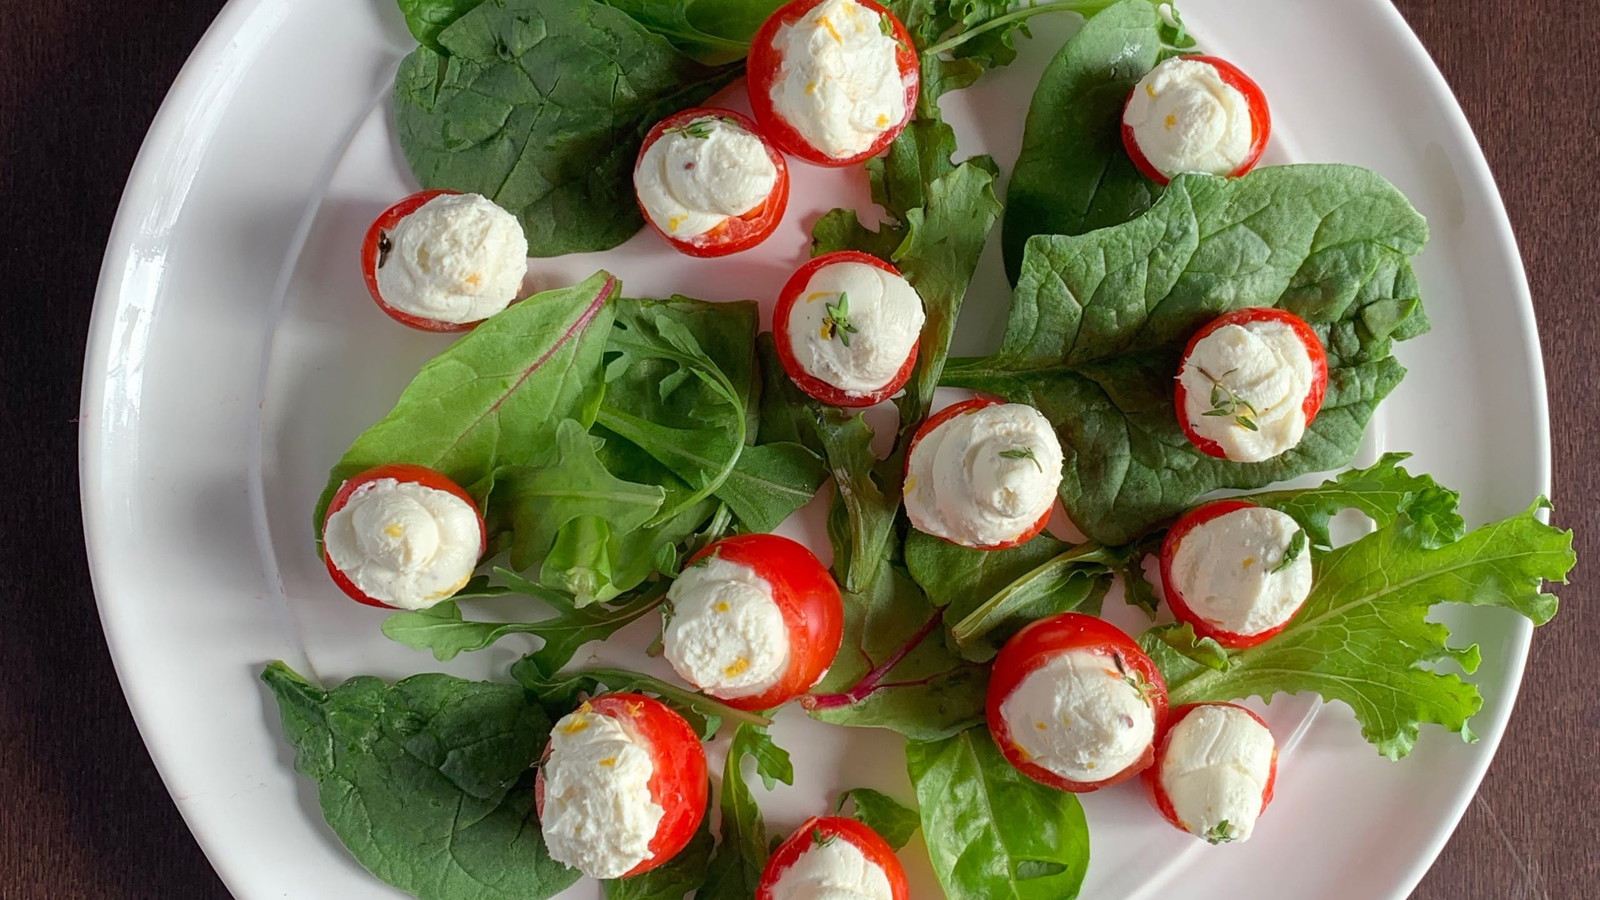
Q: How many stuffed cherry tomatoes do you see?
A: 14